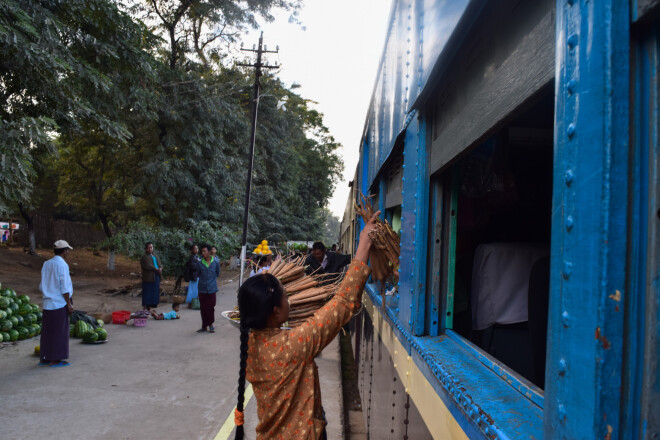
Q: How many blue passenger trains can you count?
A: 1